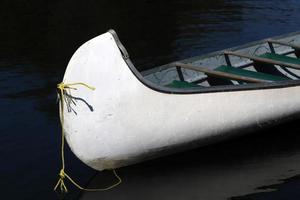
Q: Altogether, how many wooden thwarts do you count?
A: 3